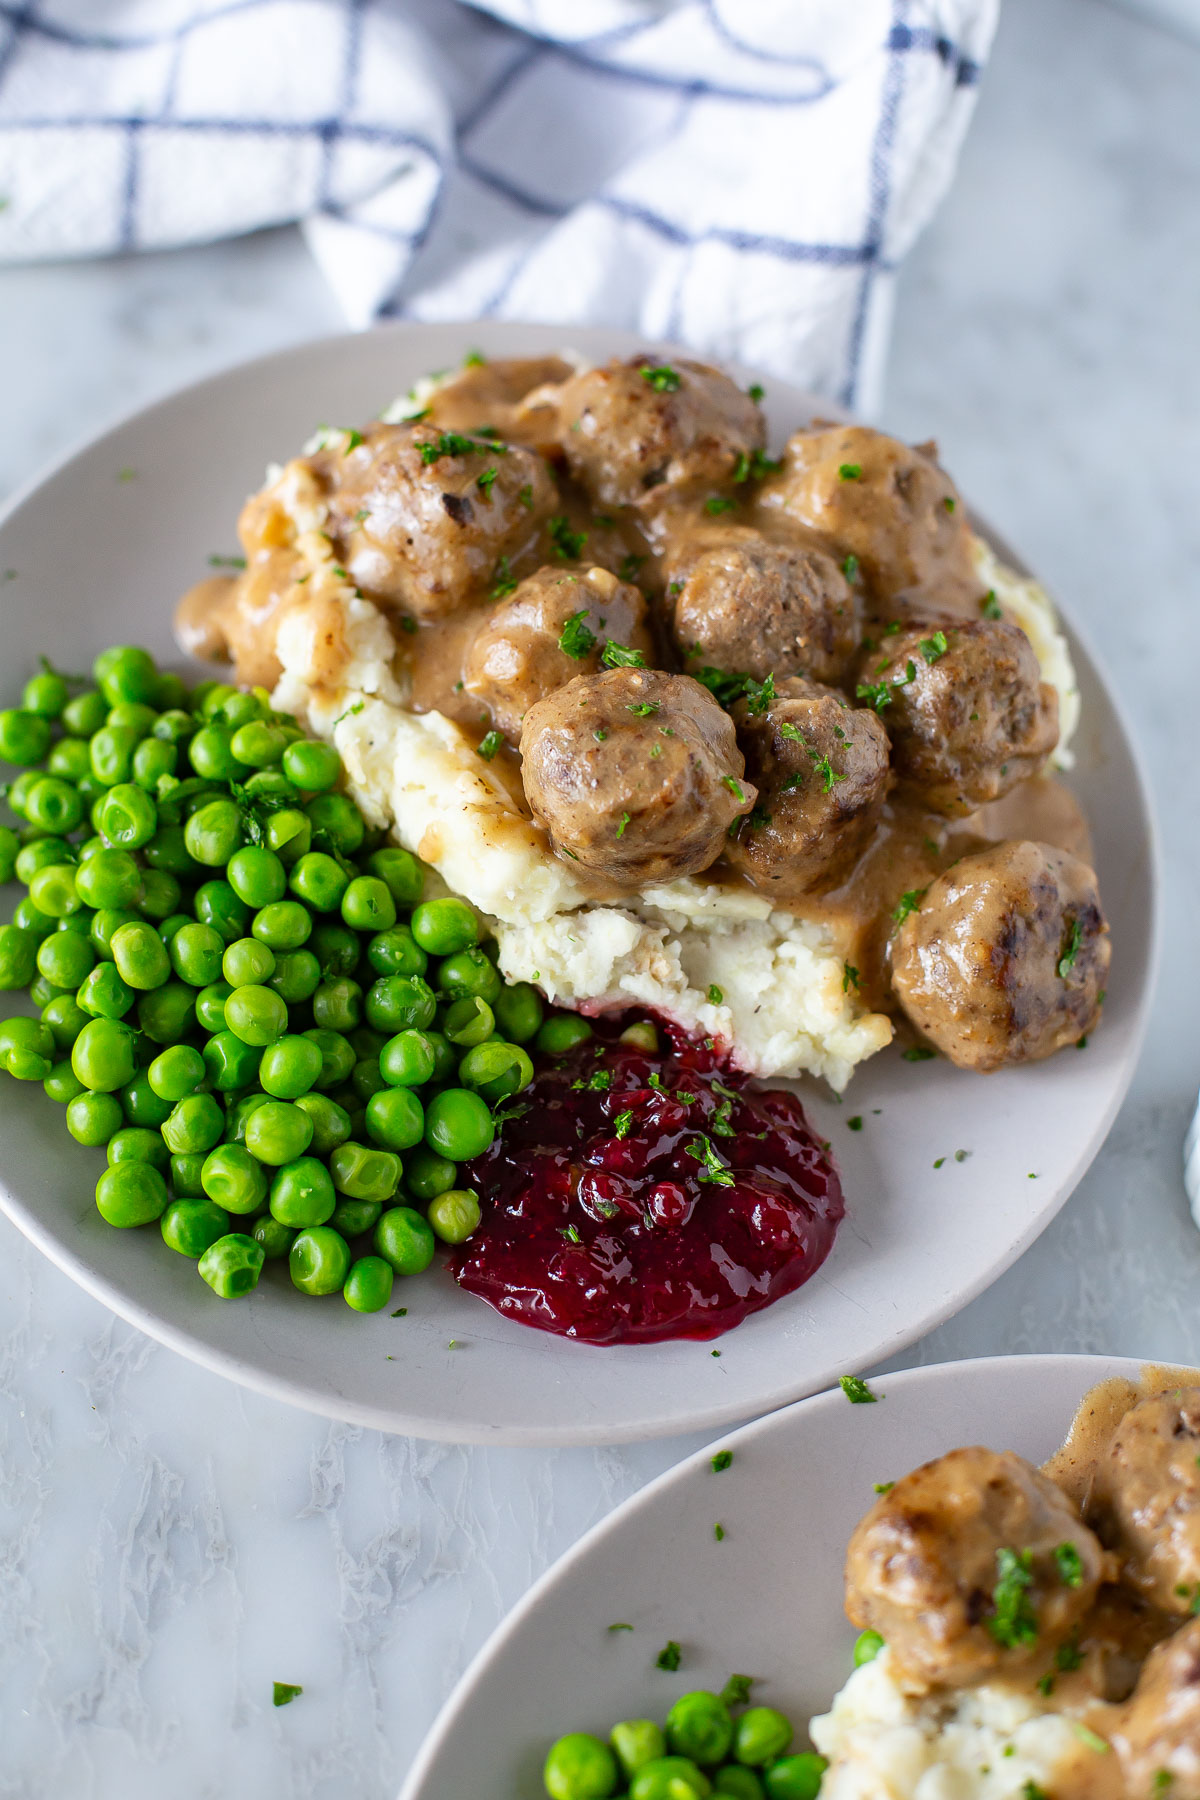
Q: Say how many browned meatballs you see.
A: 12